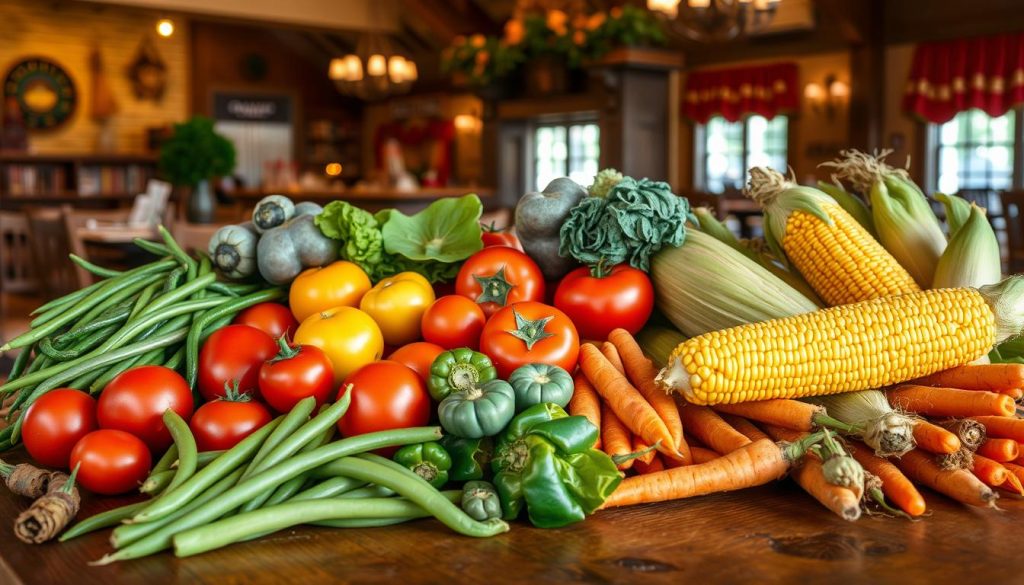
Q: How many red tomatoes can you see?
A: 14